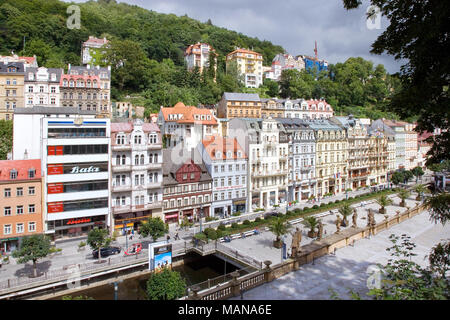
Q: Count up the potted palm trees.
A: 6